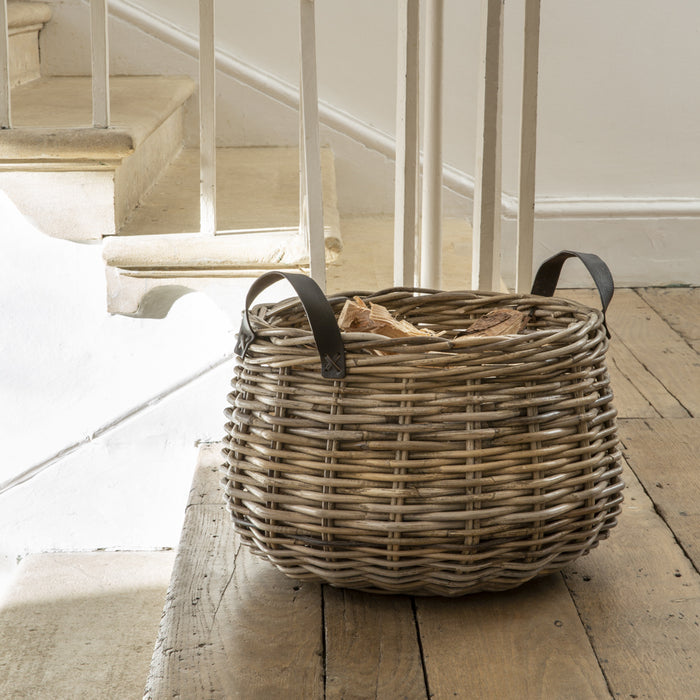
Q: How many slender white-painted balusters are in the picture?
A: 8